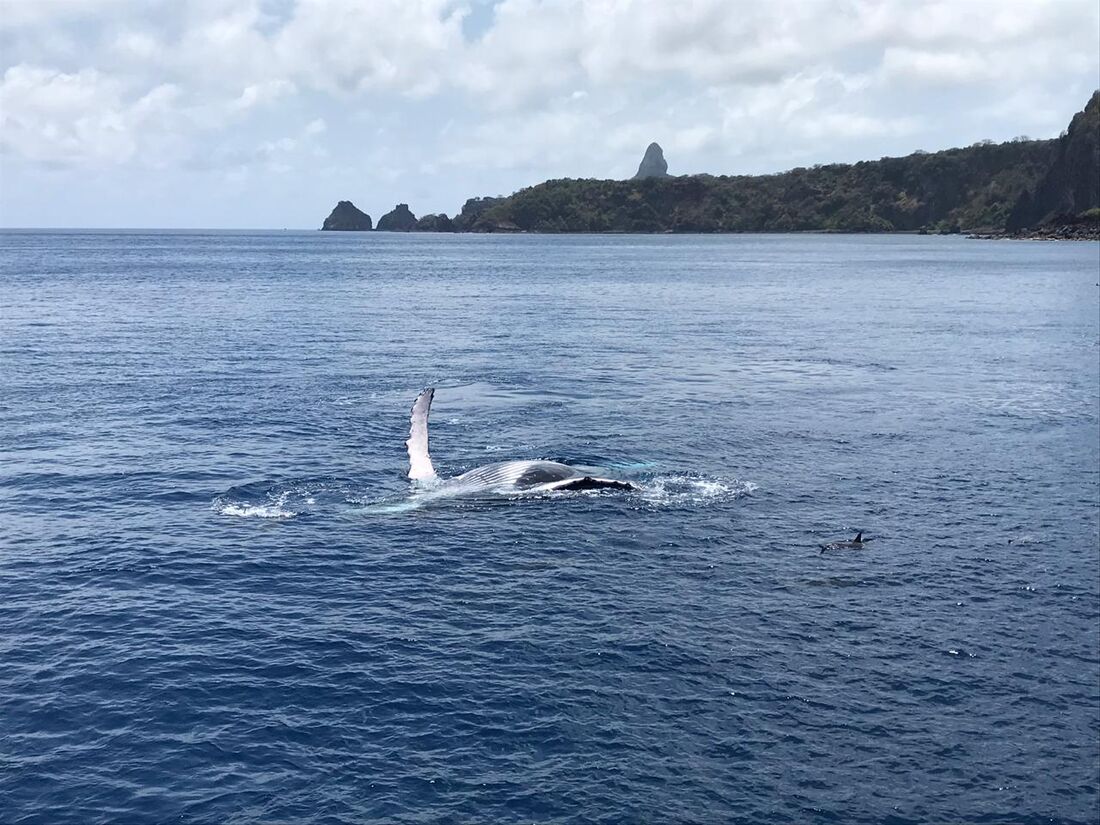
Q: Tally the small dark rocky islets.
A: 2